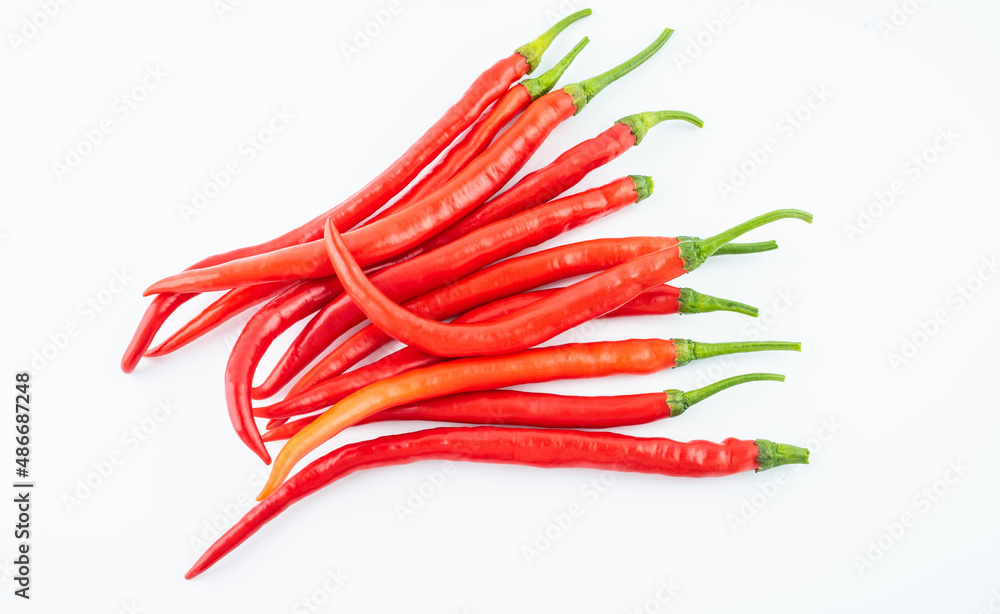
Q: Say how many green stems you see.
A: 11